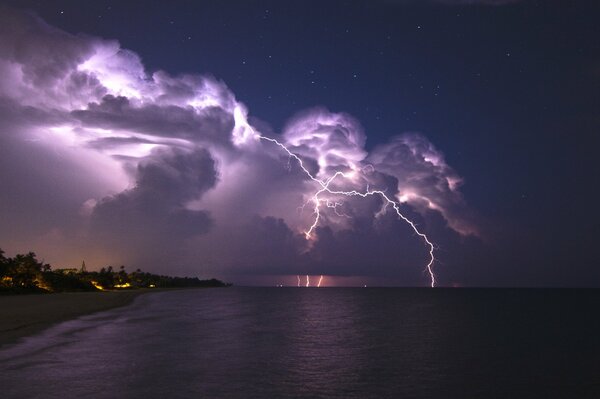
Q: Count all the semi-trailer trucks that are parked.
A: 0